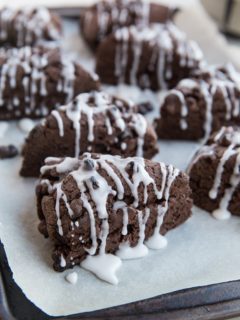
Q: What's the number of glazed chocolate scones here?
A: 8